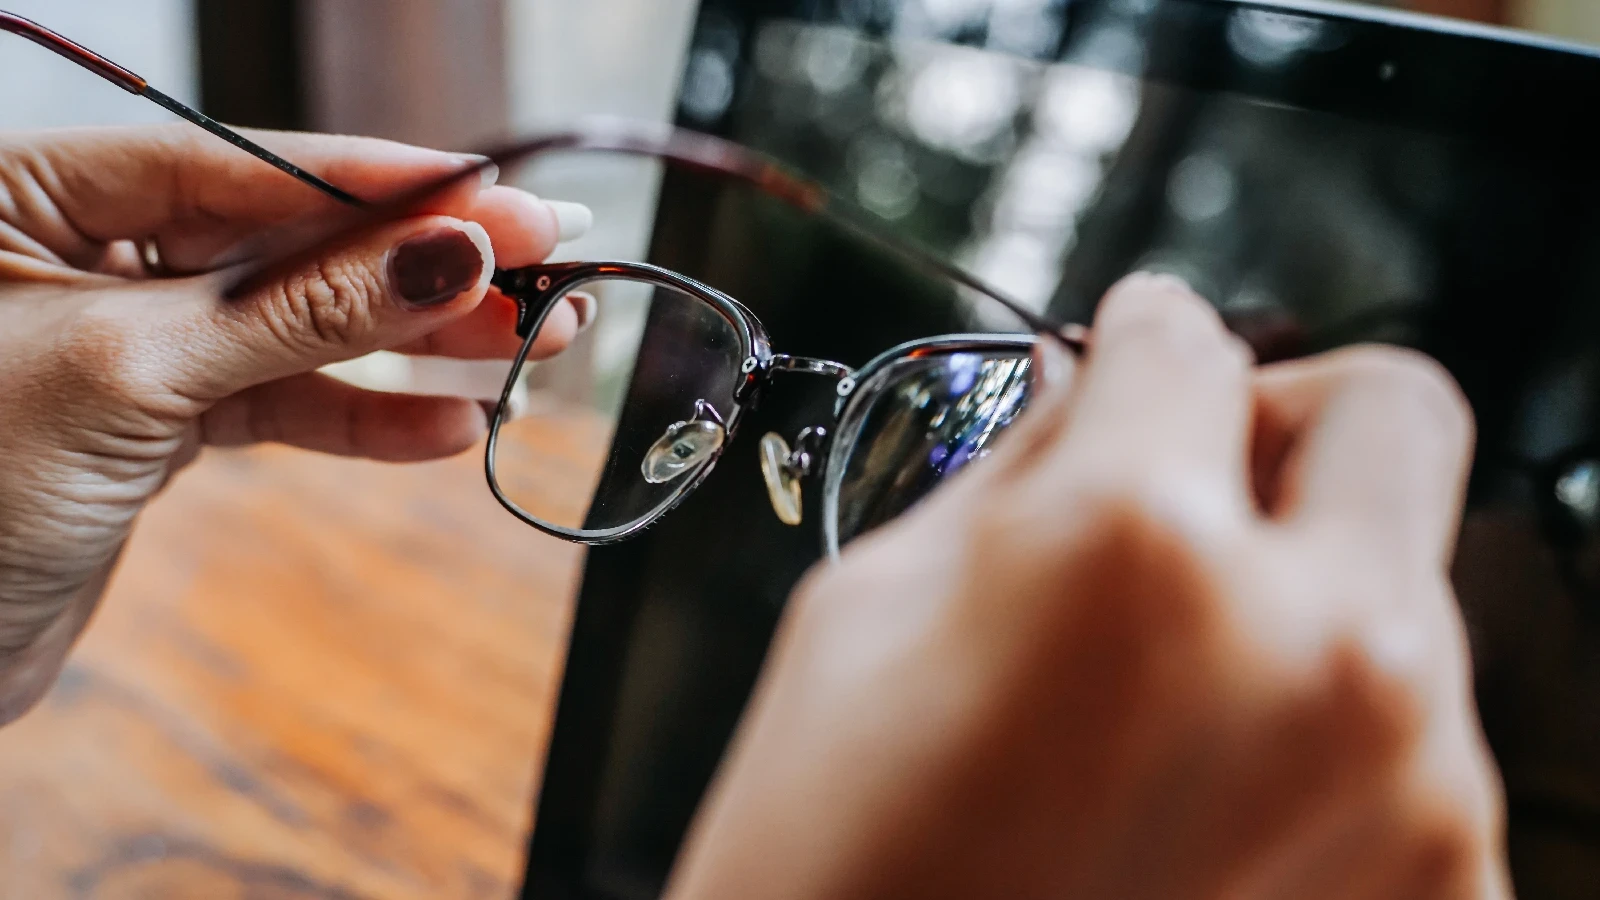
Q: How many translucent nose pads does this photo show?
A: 2